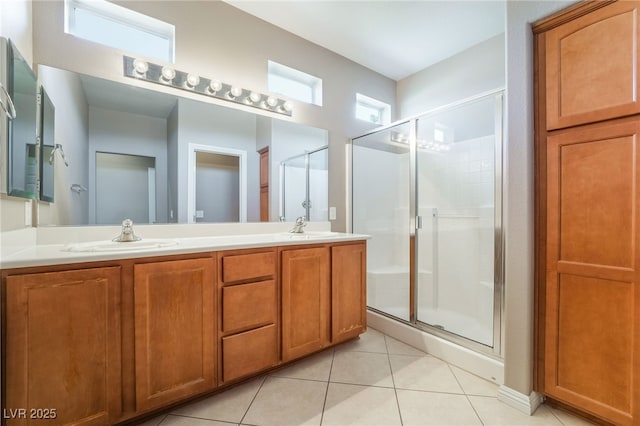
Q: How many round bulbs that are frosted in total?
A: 8